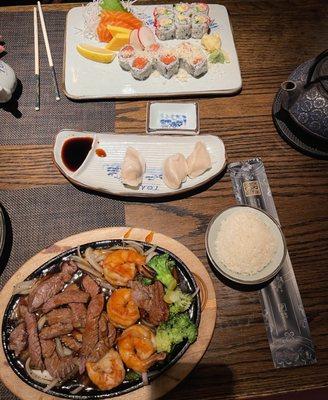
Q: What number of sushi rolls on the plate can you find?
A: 12